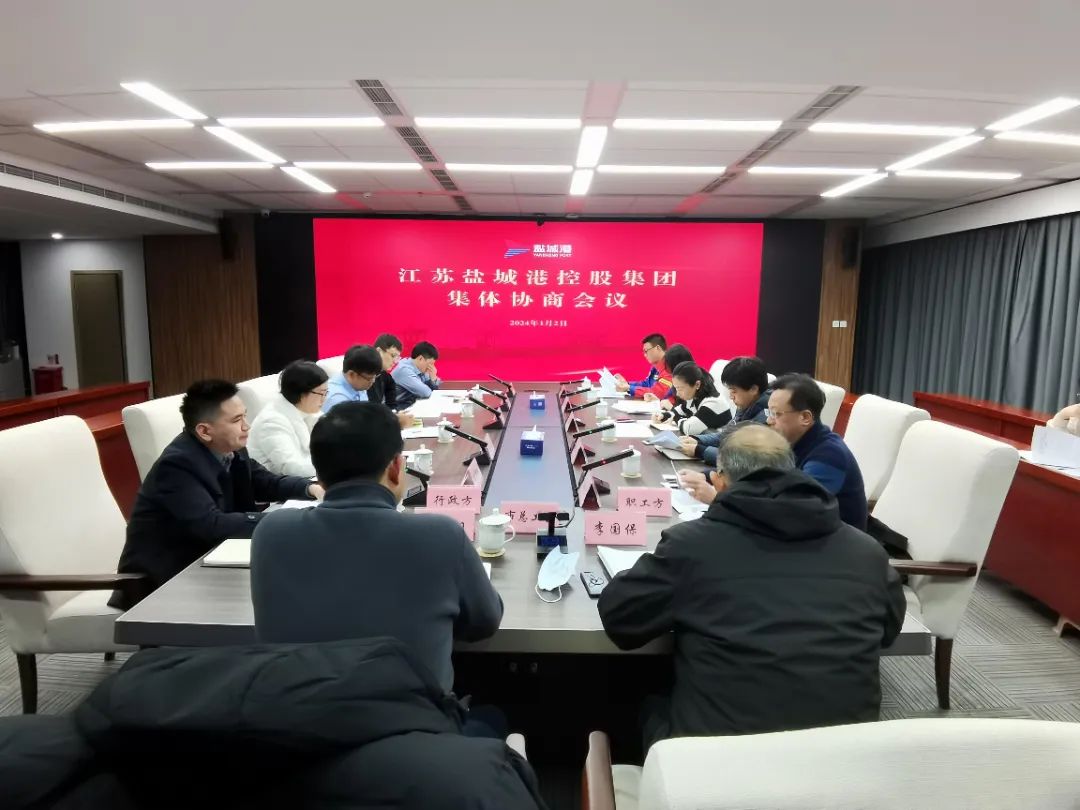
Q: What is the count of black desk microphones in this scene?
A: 11